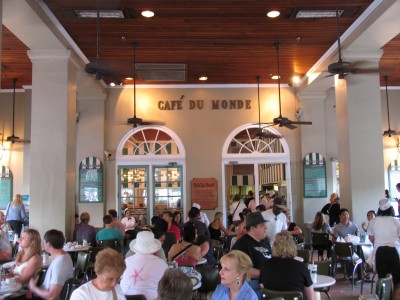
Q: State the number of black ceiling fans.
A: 7